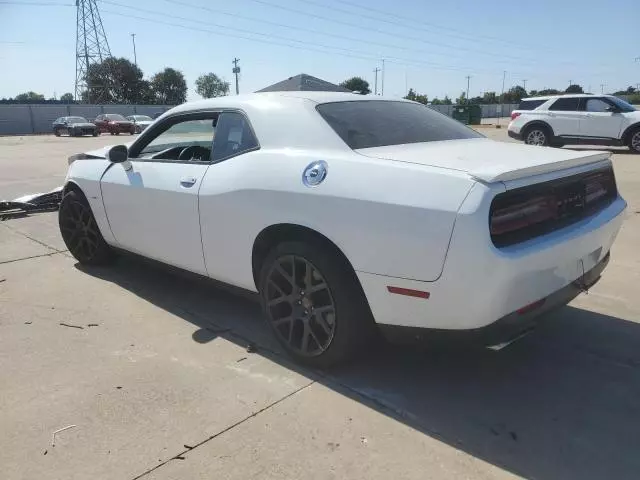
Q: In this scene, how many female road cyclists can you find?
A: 0